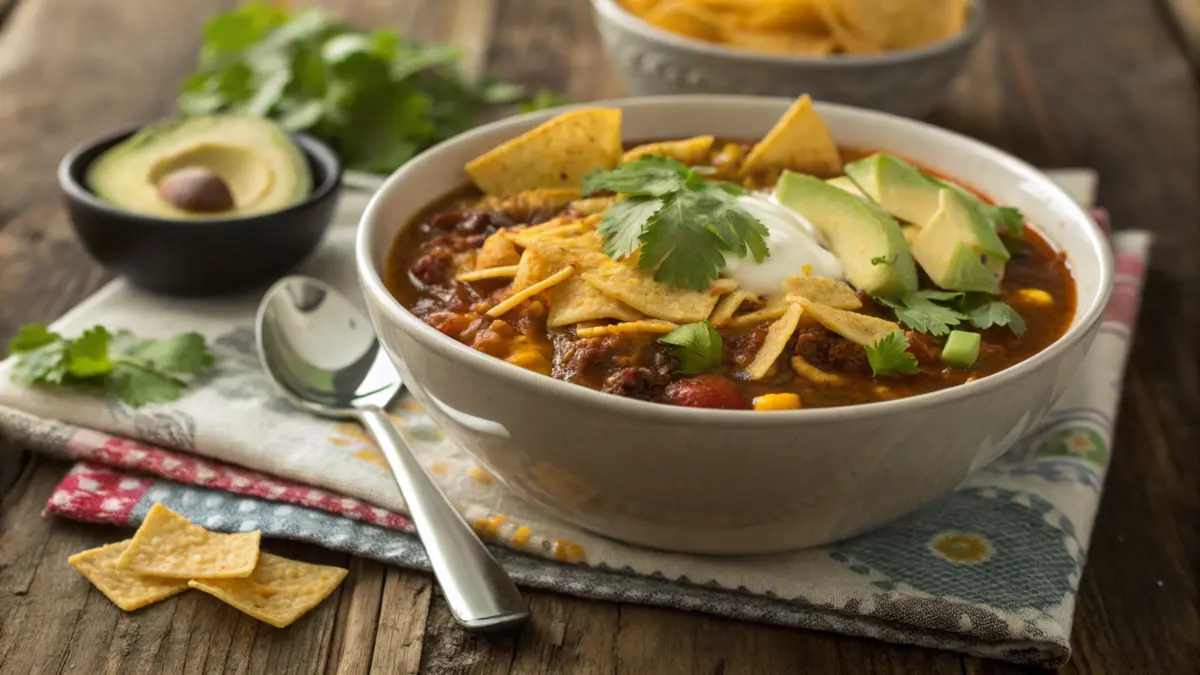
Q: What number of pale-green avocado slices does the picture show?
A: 3